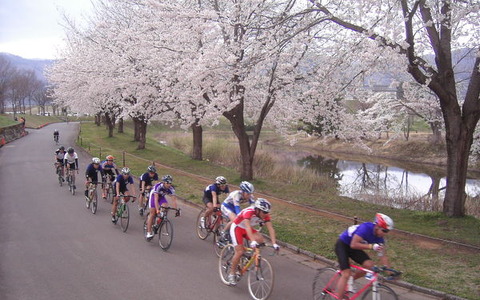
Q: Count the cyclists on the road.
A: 12